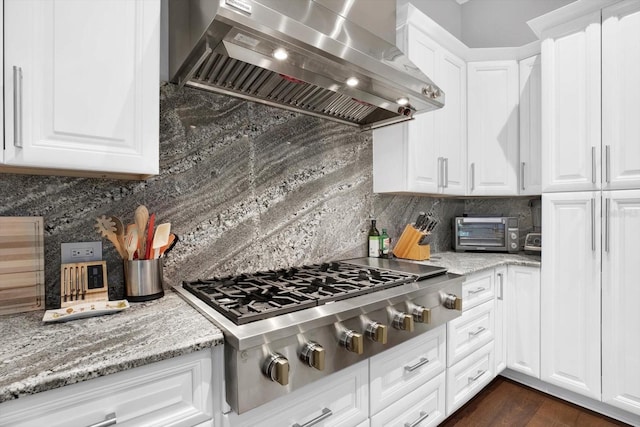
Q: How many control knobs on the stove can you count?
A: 7